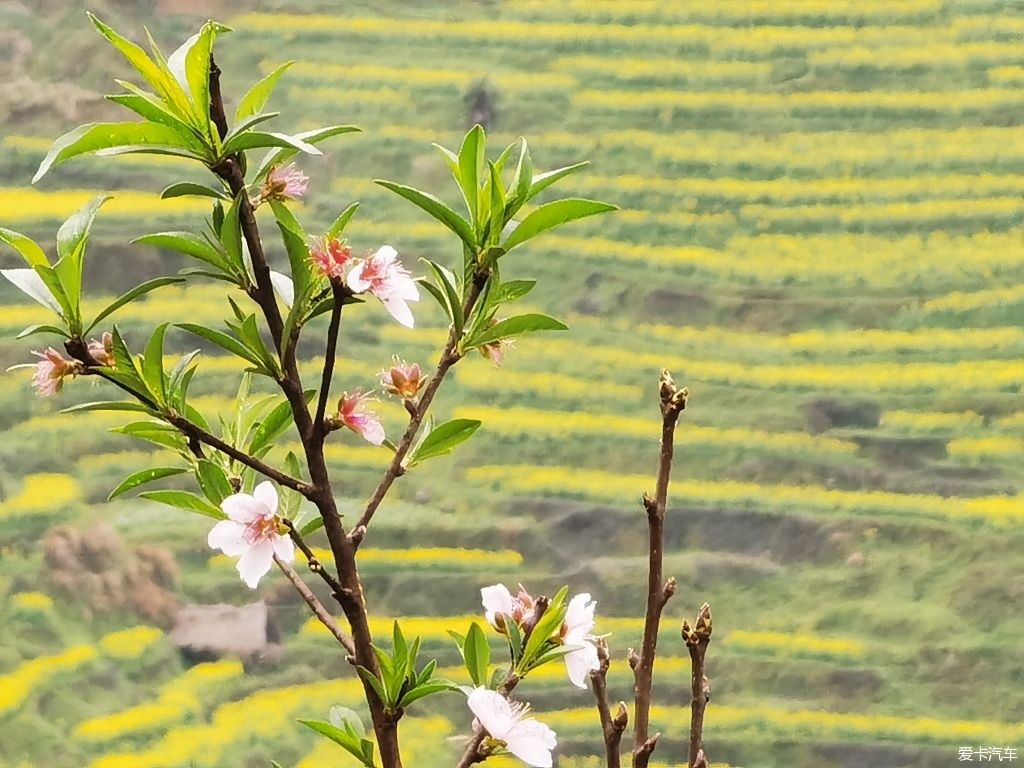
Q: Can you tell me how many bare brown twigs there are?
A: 3